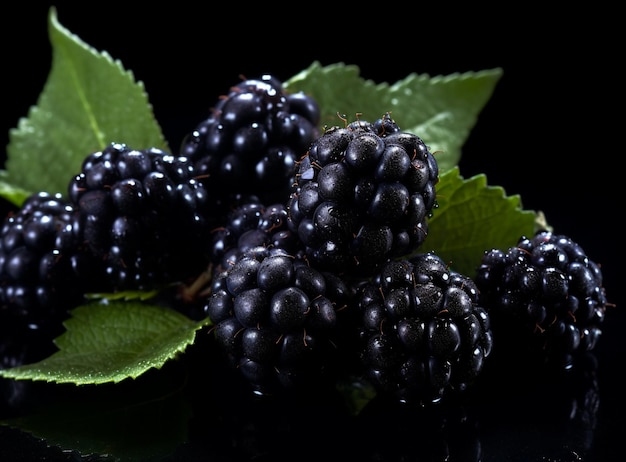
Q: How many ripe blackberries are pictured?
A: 8